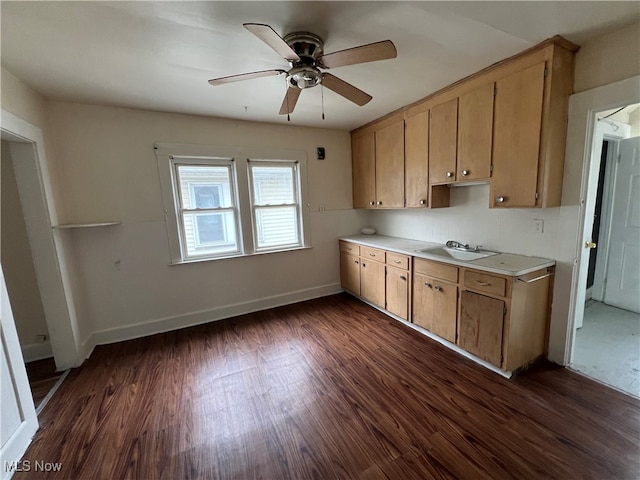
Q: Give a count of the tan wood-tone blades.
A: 5